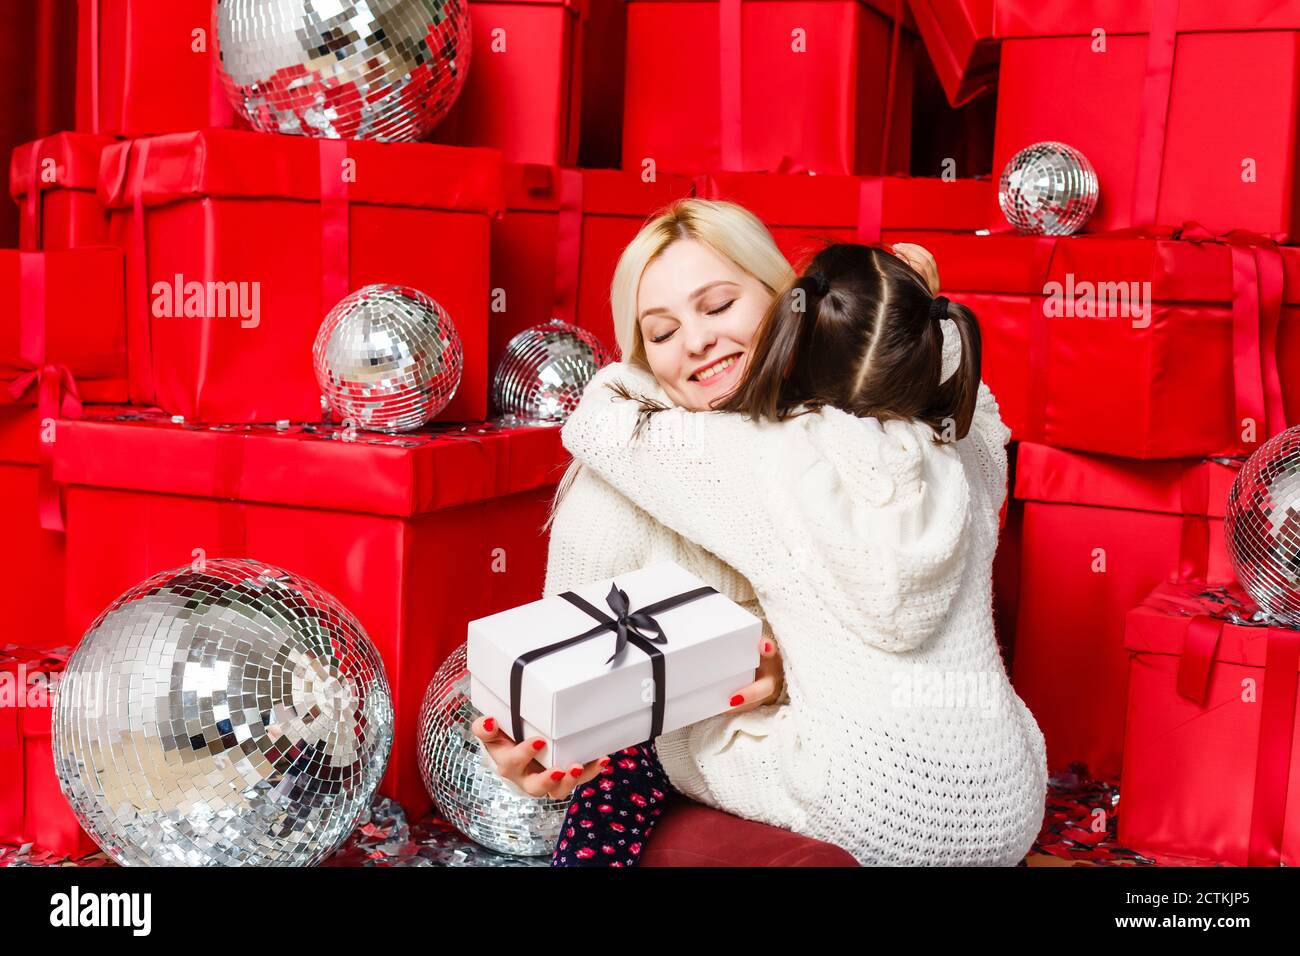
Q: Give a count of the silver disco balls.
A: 7